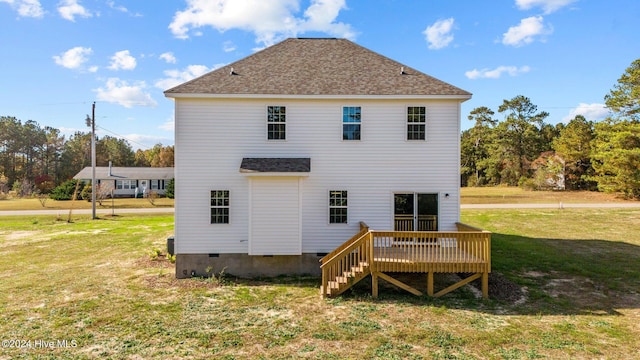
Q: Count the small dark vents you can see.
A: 3